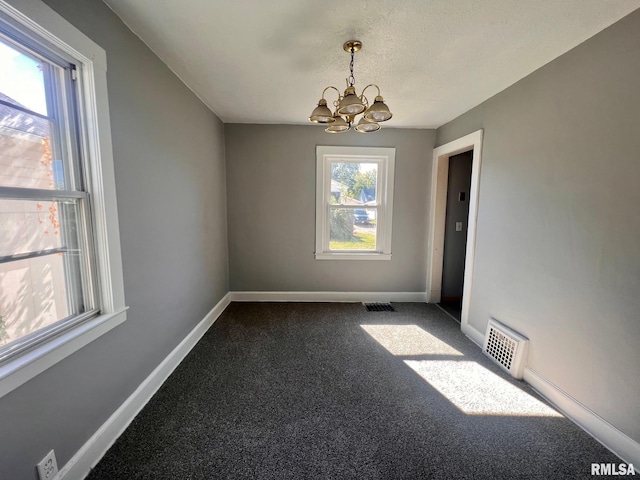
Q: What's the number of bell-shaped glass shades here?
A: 5